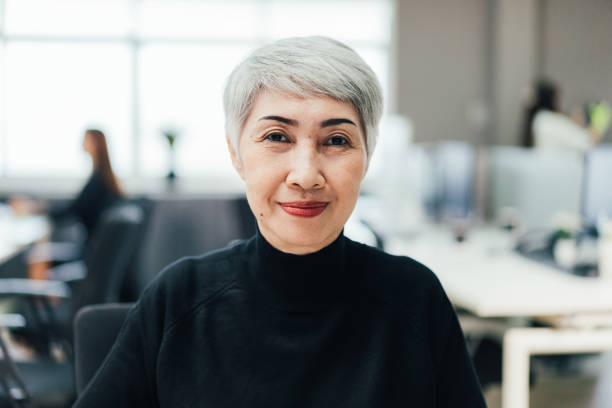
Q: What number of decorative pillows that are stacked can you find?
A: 0